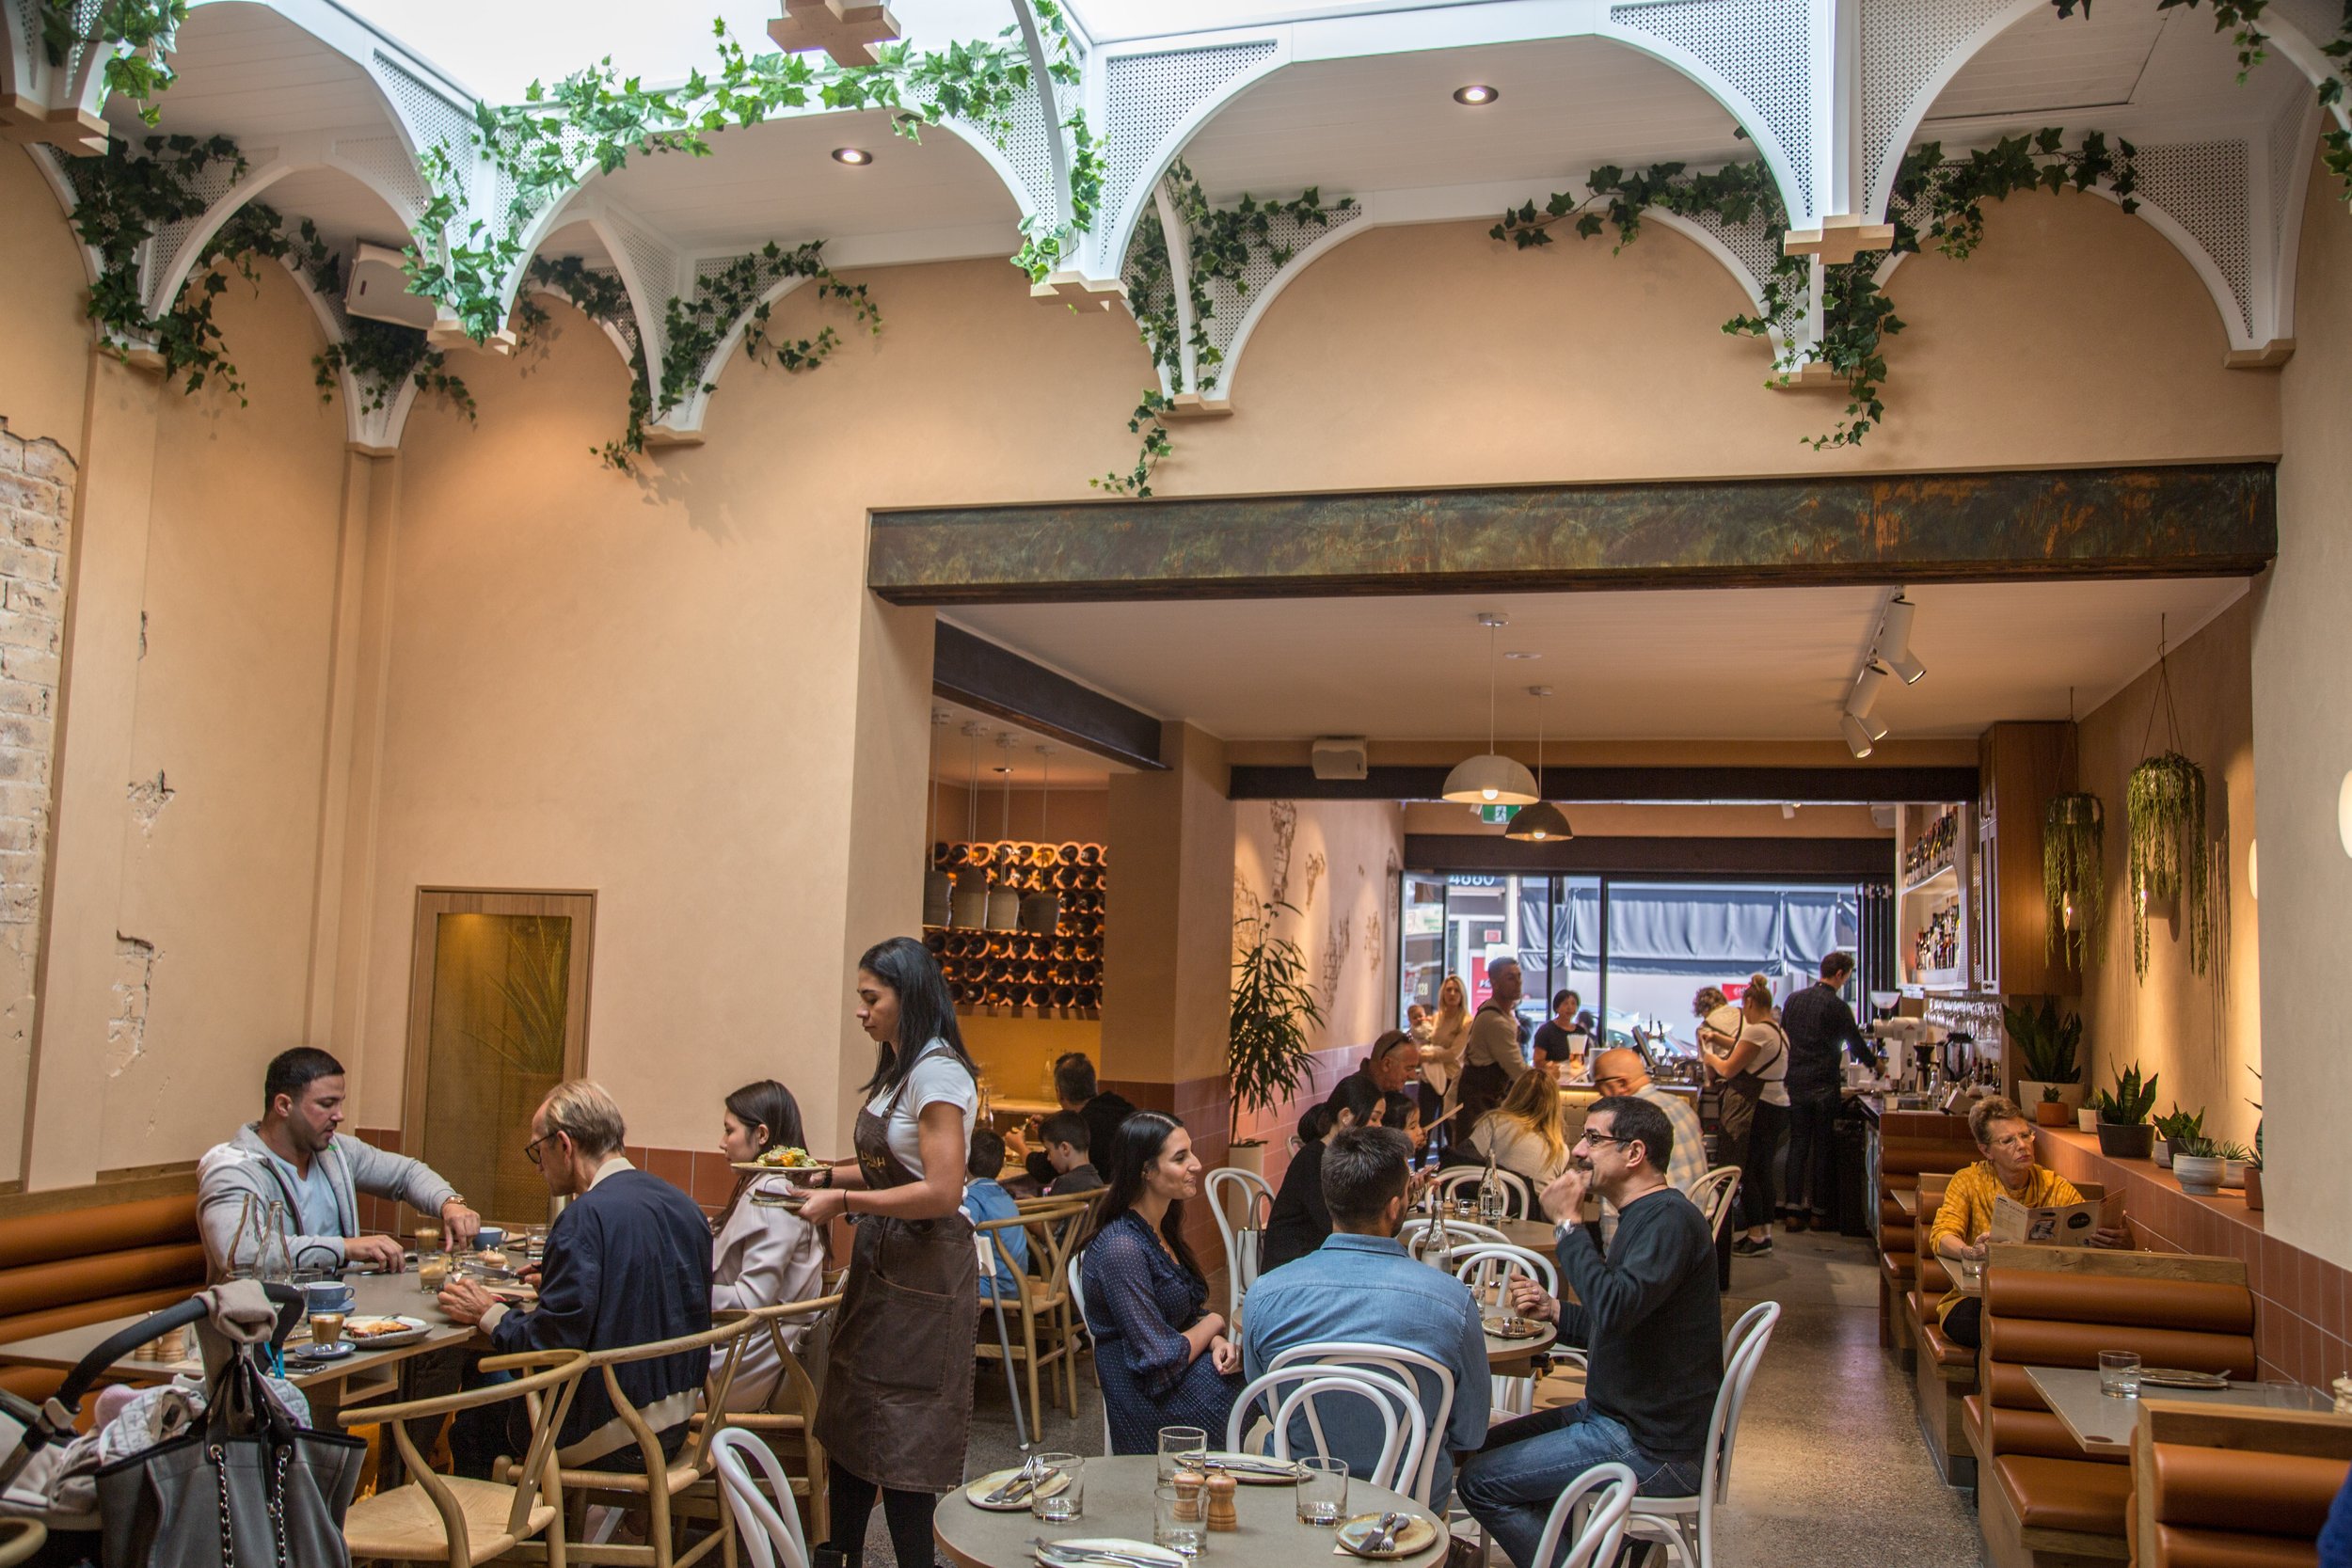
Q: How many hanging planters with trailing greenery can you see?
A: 2